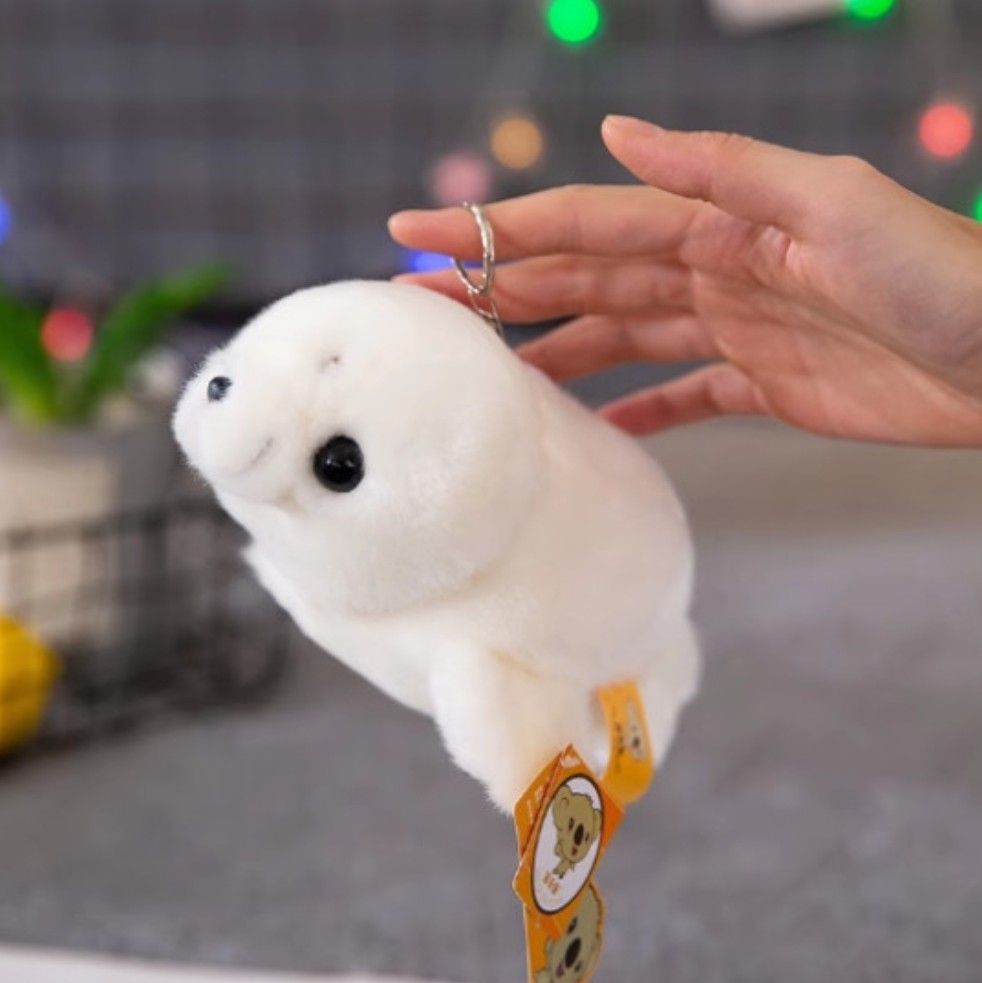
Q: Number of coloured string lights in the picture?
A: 9